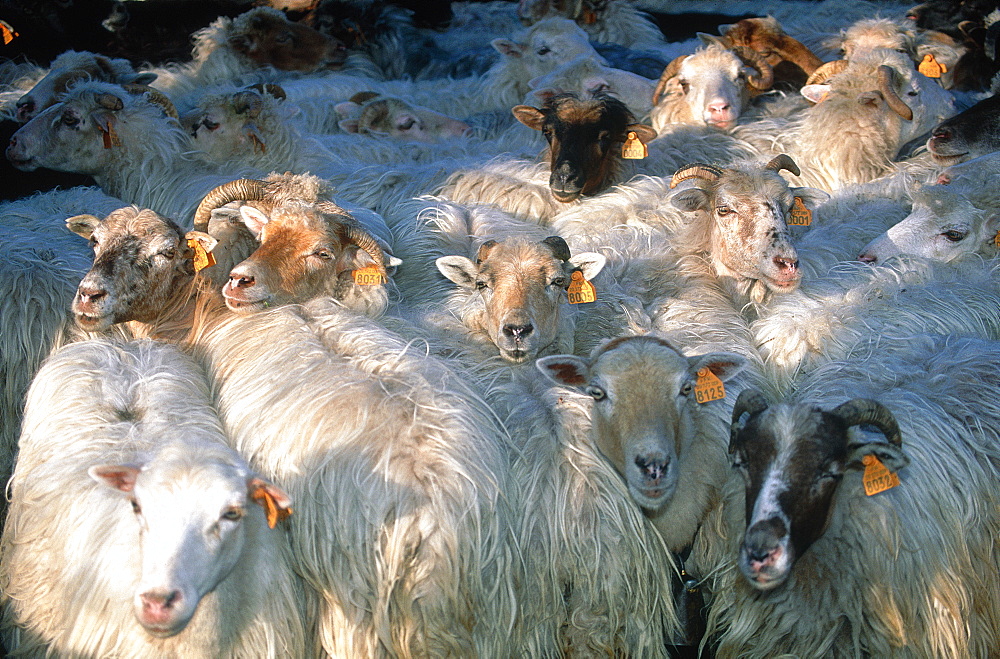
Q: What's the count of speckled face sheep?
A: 2